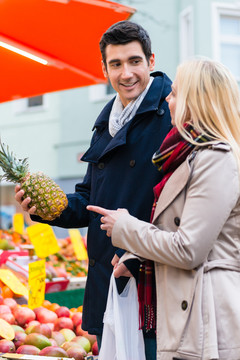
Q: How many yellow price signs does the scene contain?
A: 5